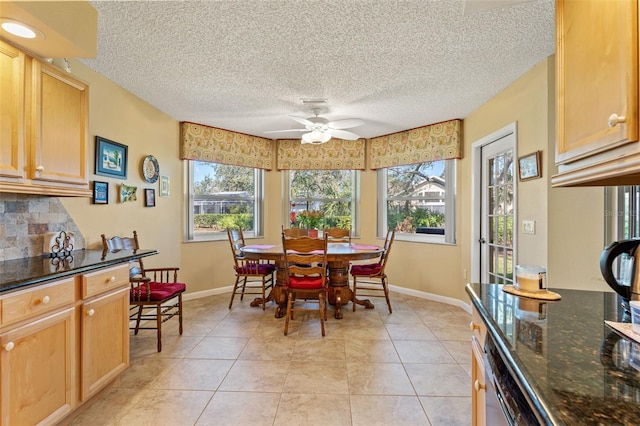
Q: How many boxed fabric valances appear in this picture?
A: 3